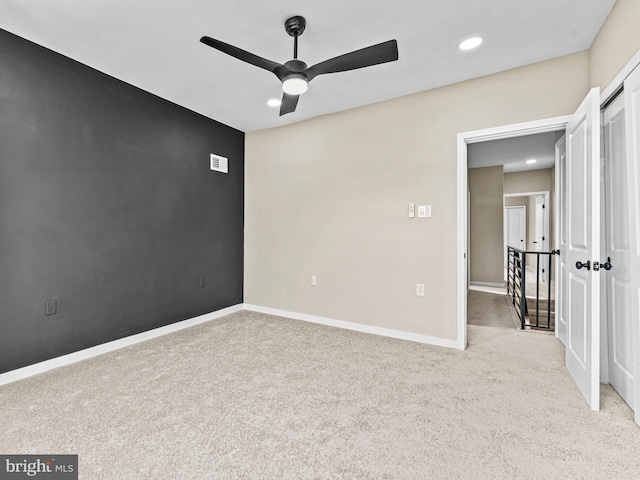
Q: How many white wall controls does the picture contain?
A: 2